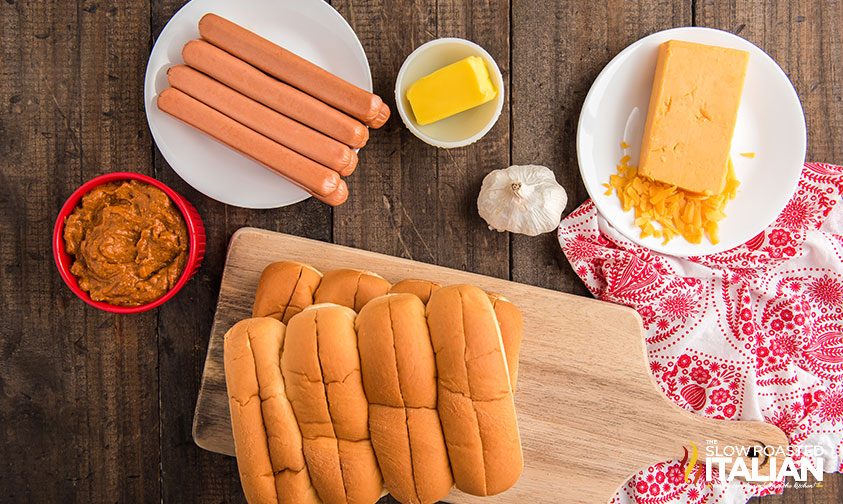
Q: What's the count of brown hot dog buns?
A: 8